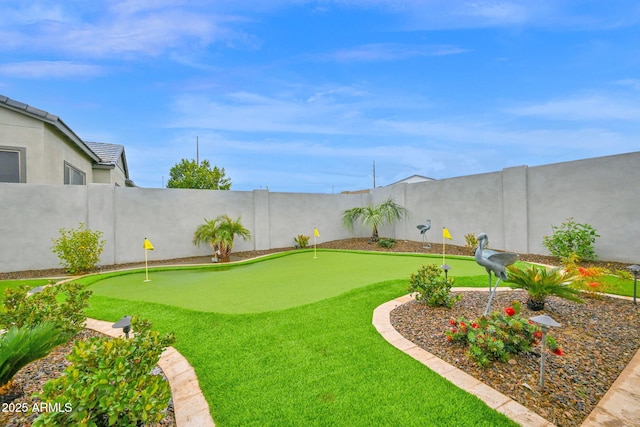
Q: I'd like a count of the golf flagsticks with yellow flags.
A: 3